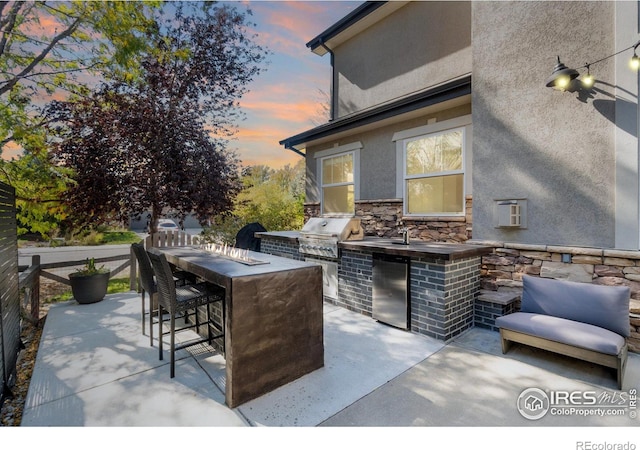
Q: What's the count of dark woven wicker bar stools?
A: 2